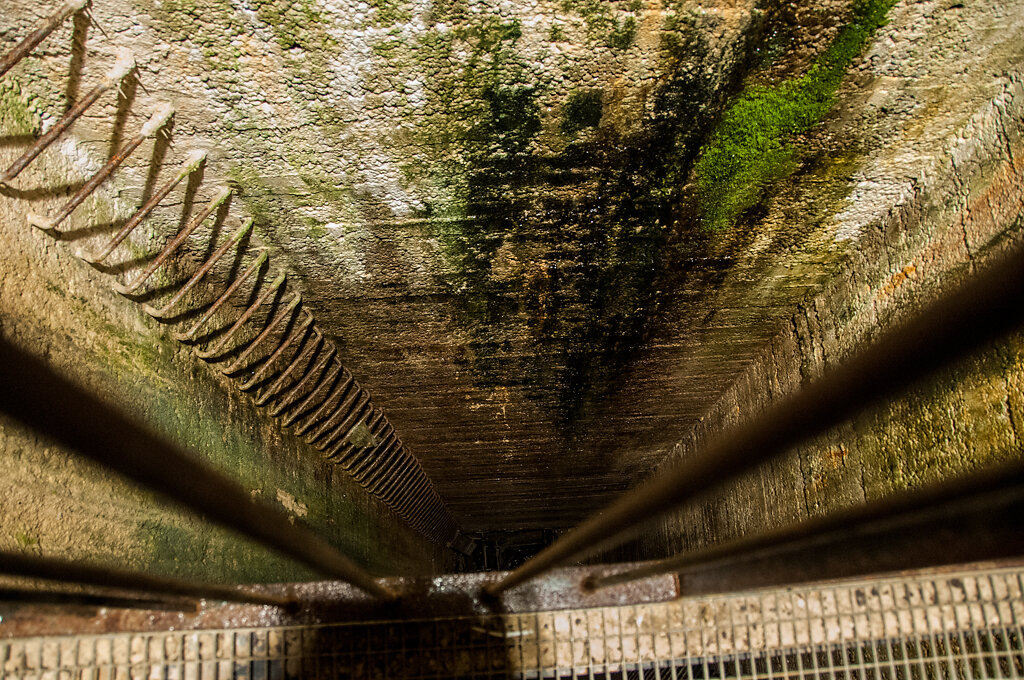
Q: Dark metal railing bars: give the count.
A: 4